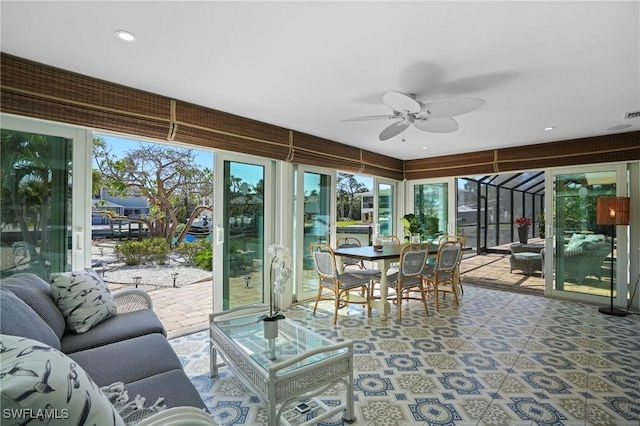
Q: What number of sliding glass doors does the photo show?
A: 6